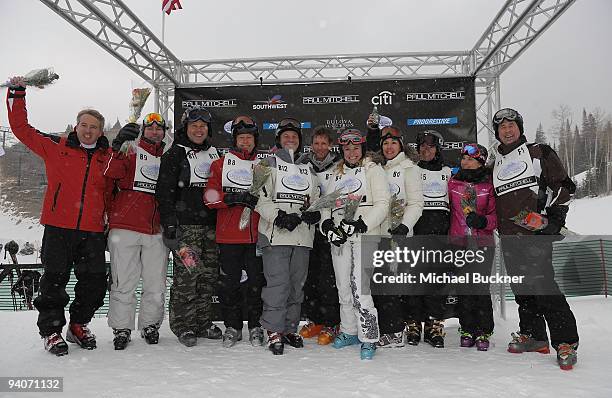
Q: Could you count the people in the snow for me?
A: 11